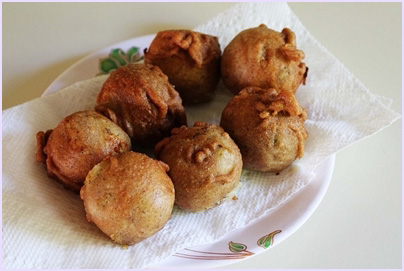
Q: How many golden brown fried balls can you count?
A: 7